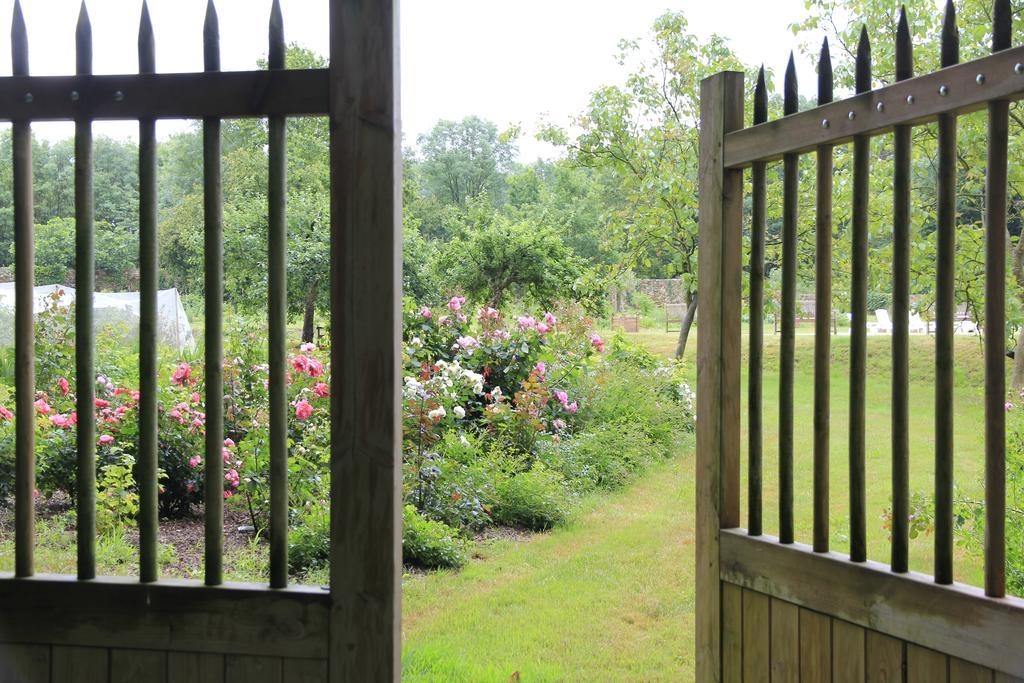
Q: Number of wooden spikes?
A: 12